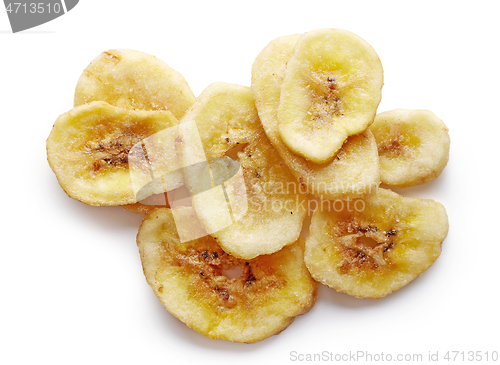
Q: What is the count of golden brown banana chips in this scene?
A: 8